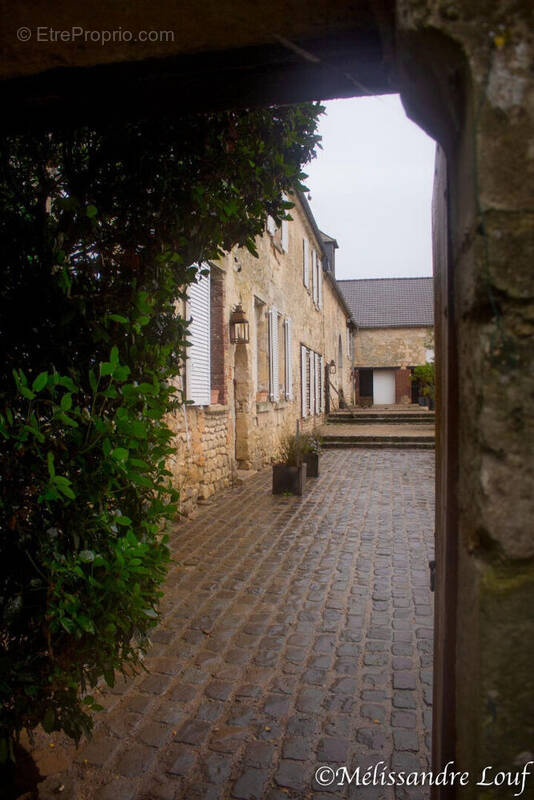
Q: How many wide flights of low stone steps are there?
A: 2